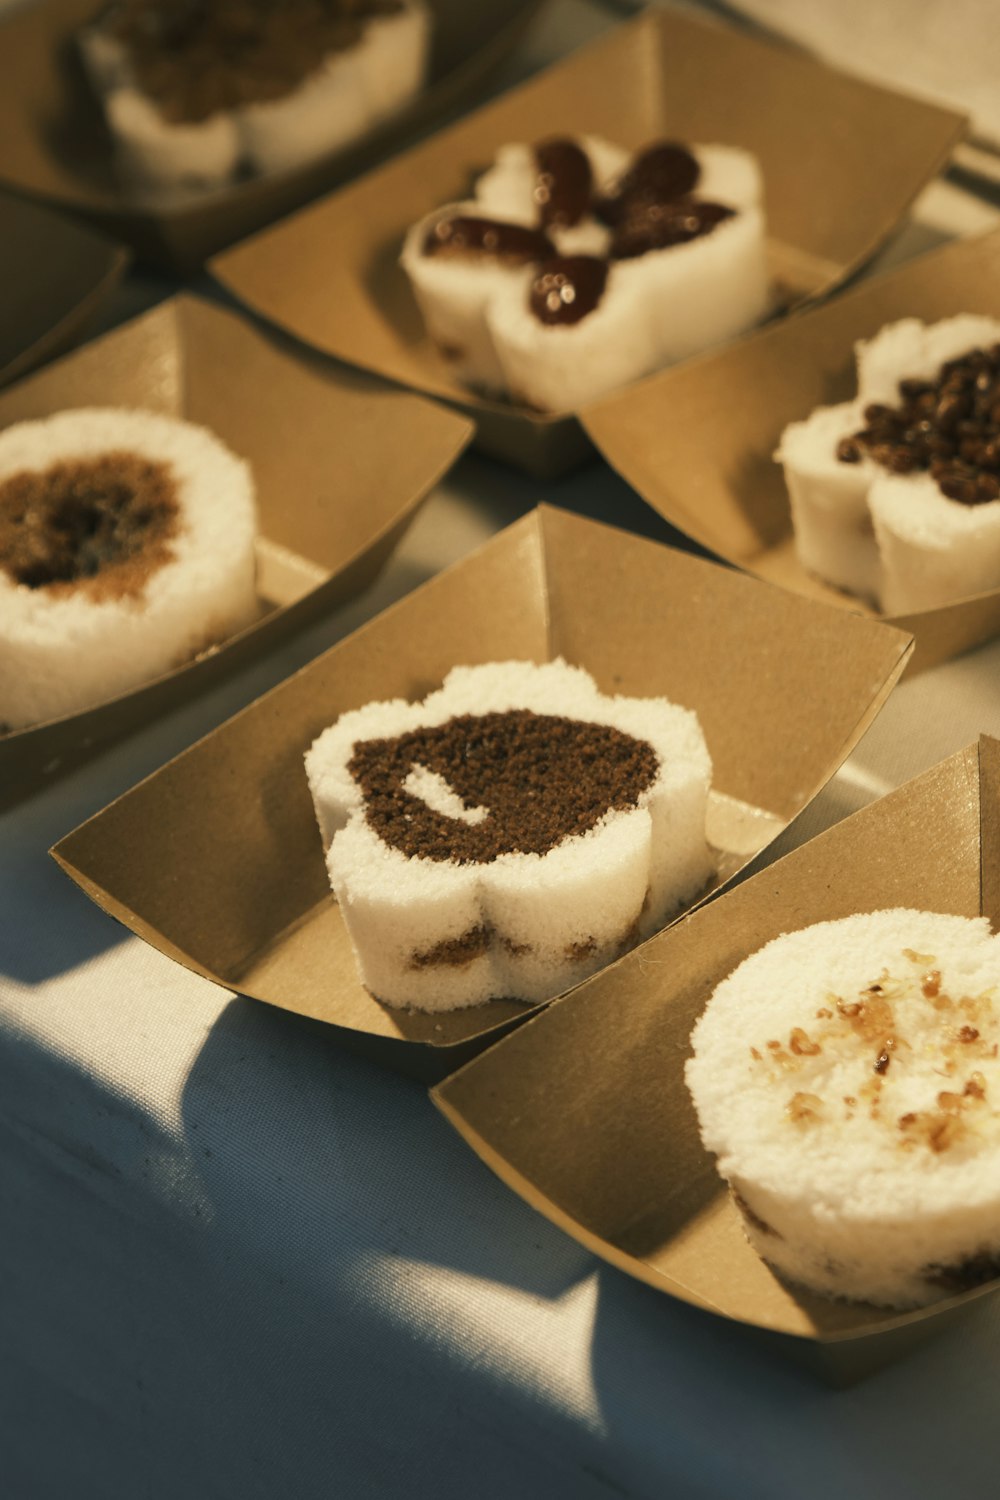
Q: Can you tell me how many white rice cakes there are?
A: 6